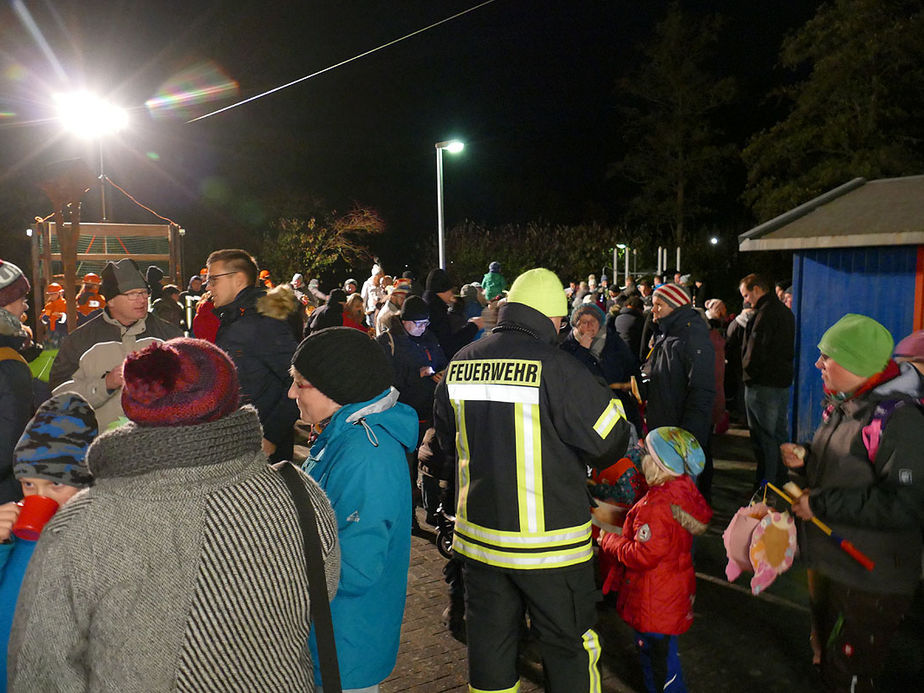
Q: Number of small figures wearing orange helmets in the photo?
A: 4